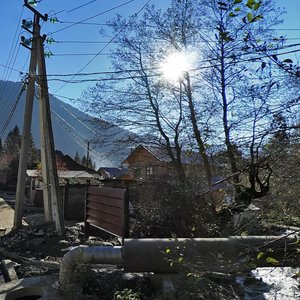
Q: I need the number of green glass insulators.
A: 4